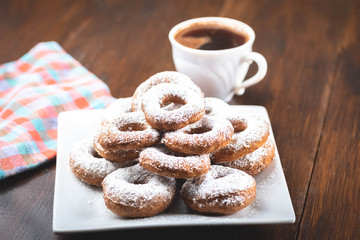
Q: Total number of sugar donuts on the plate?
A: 13